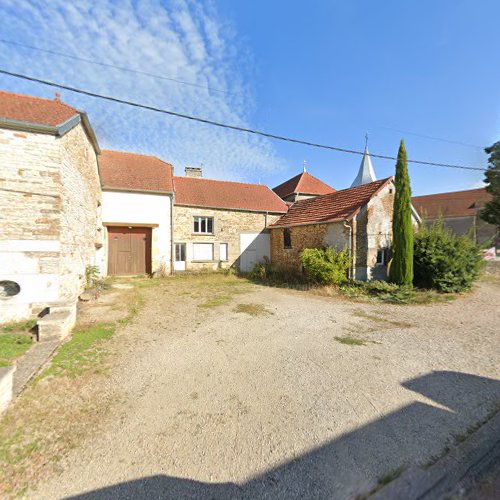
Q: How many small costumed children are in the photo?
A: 0